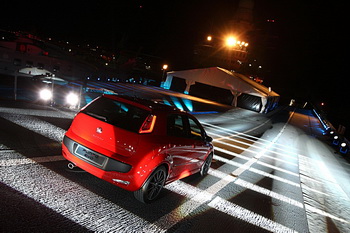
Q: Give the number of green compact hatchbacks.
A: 0